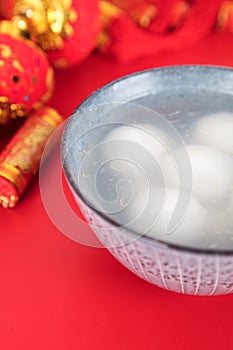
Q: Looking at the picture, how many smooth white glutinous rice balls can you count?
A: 4